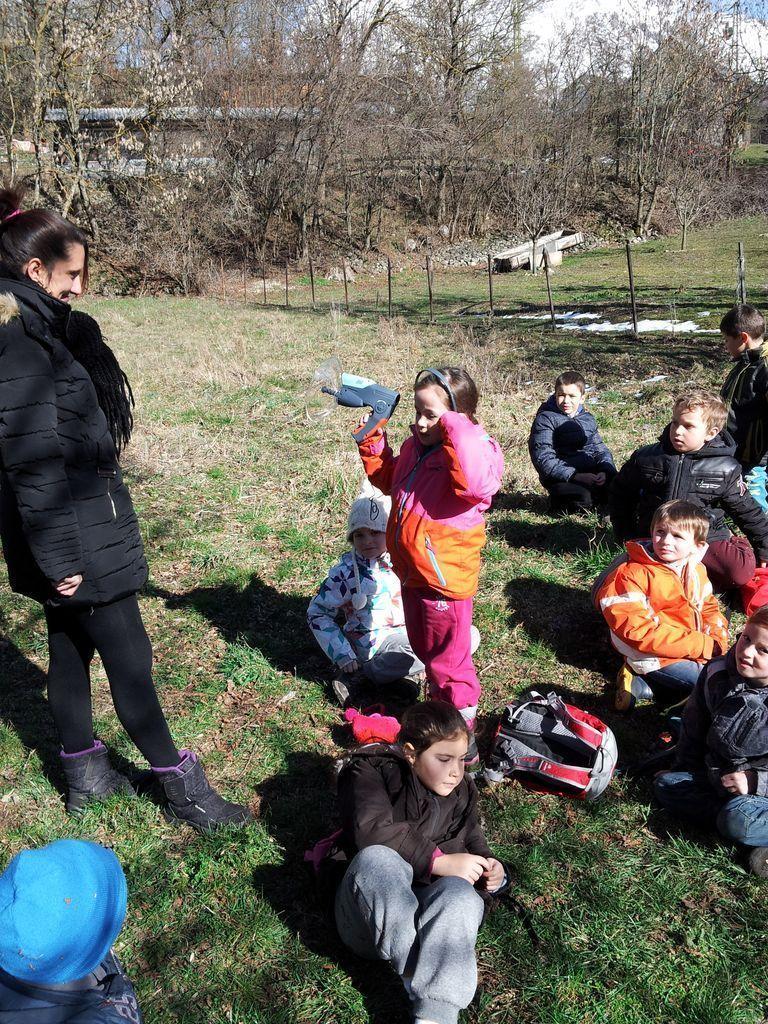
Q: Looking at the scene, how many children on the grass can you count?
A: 9